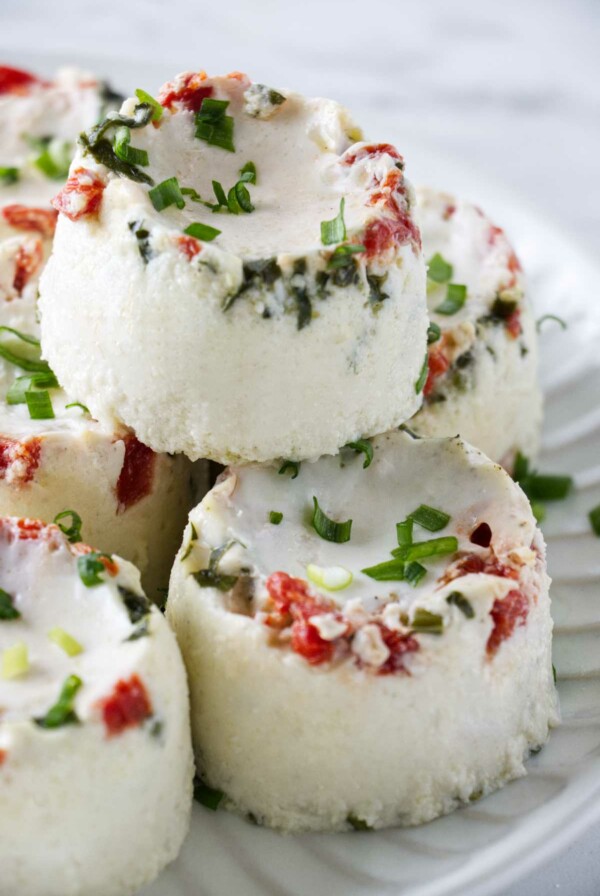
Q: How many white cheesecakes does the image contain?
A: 6